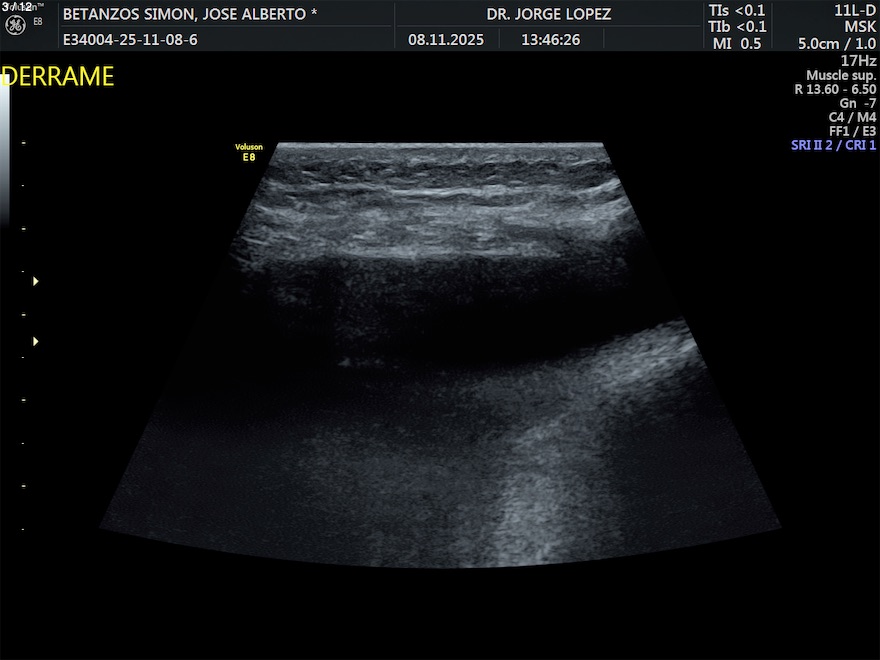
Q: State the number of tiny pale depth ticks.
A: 10